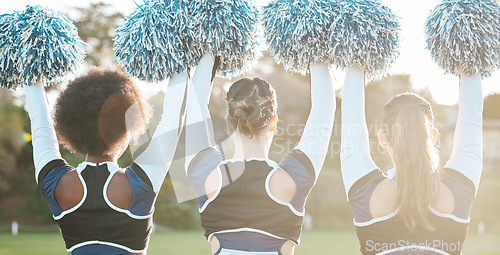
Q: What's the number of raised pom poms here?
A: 6